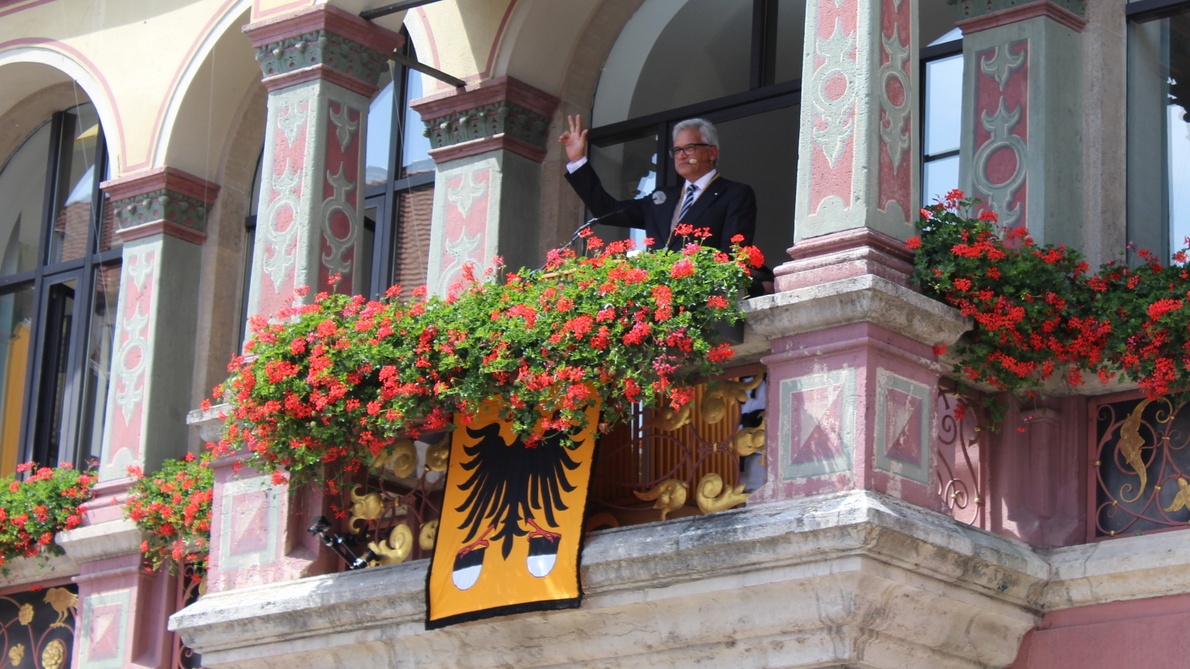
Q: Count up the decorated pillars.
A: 5